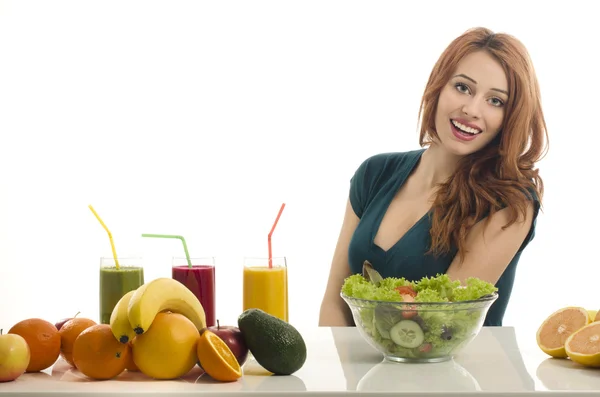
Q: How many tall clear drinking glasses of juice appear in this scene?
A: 3